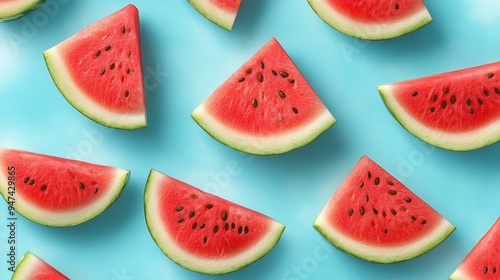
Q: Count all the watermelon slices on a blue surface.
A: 11